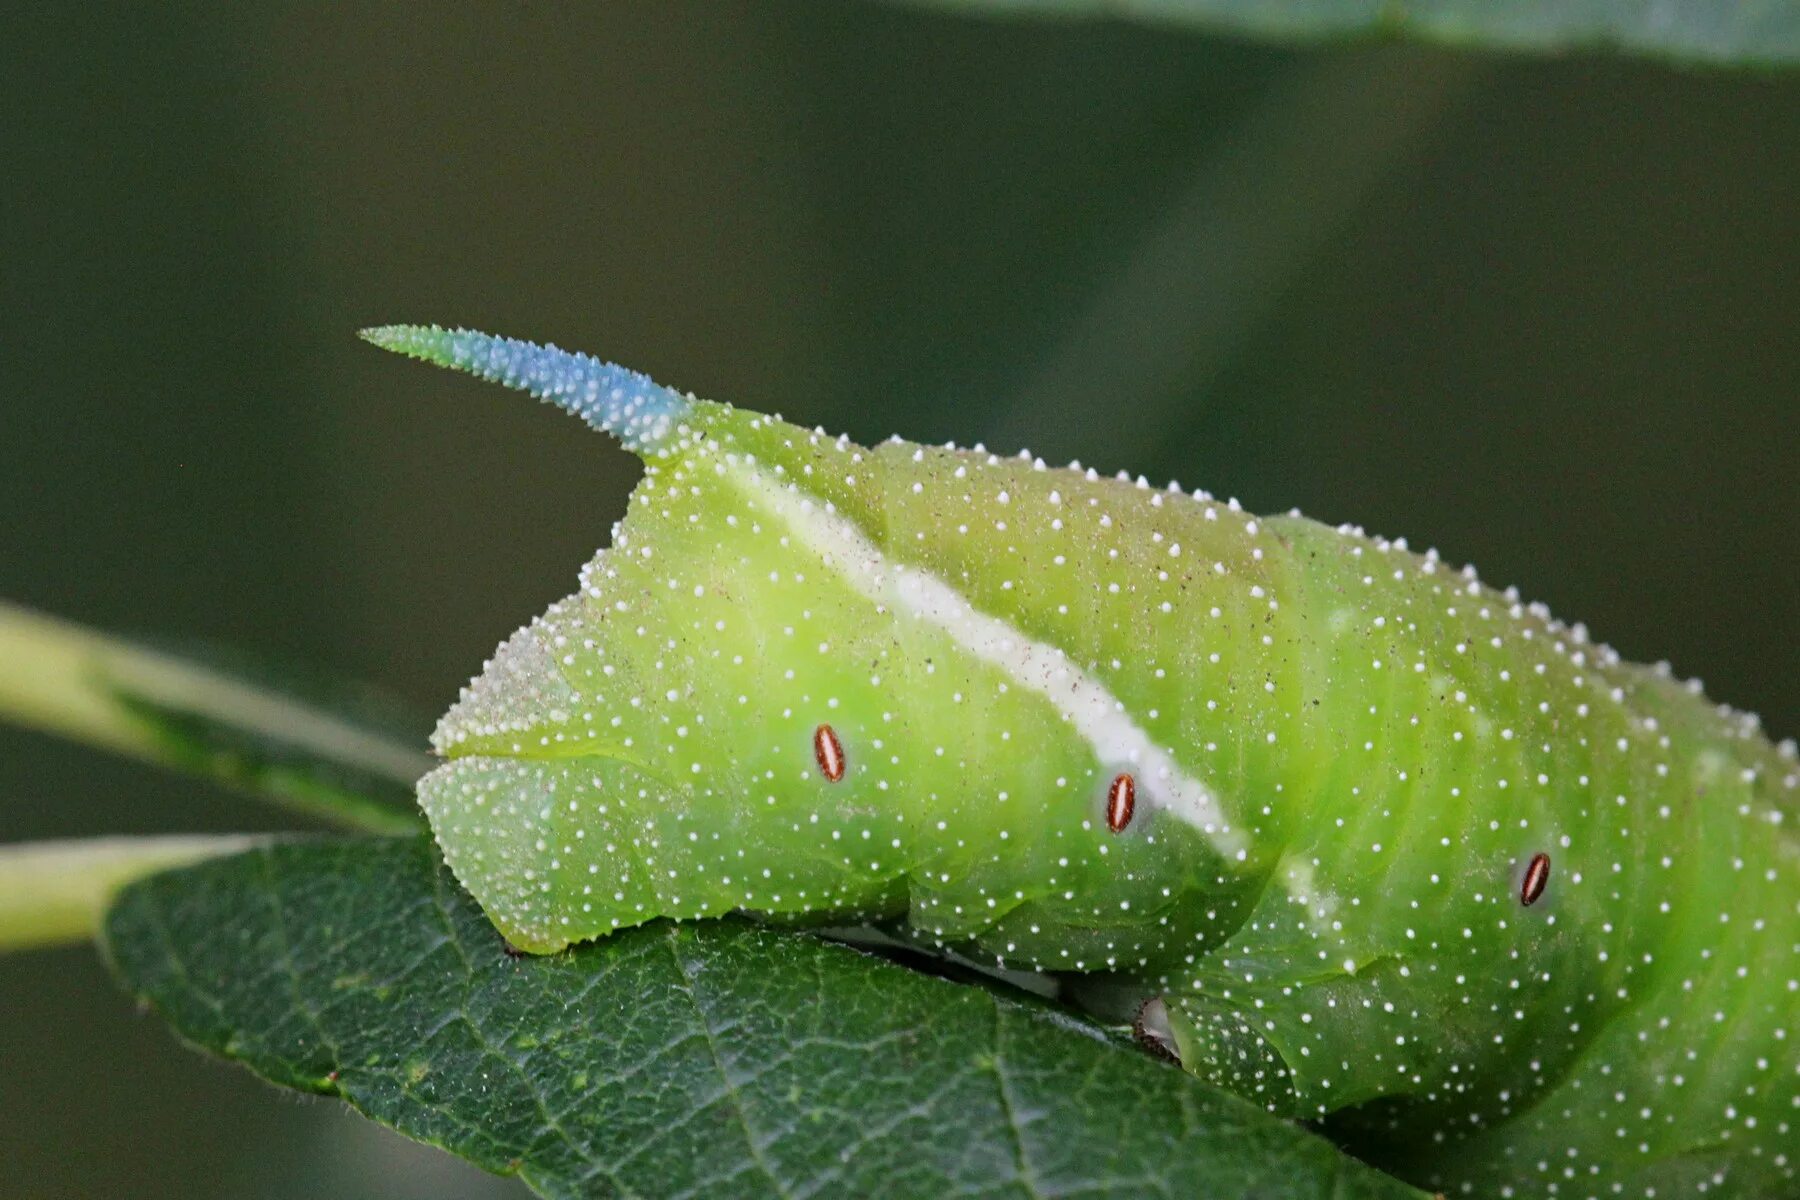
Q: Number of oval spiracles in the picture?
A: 3